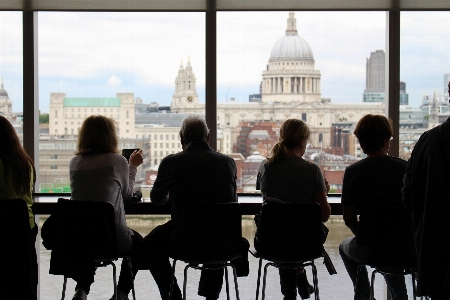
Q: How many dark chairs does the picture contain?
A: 5